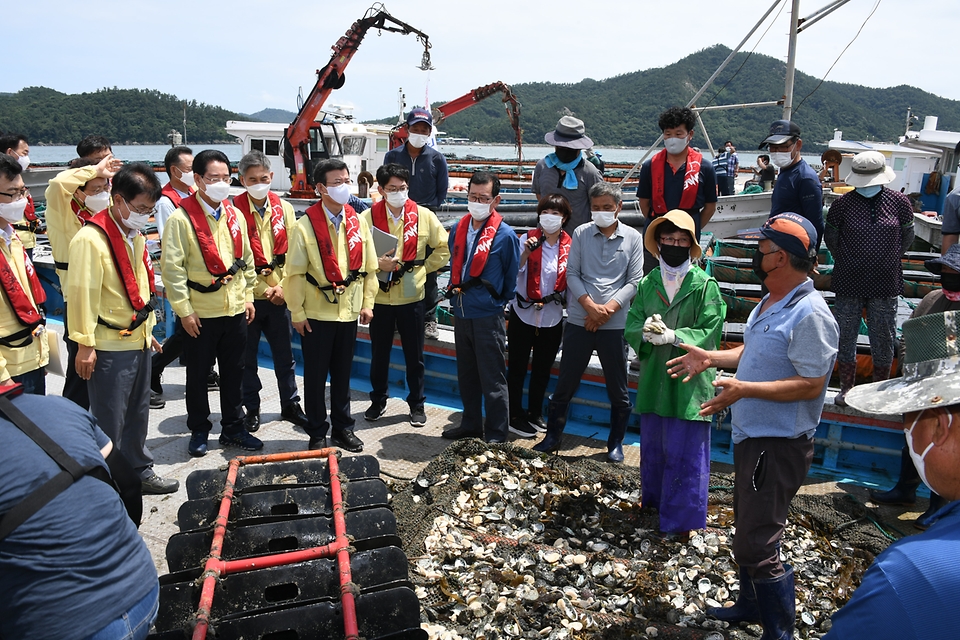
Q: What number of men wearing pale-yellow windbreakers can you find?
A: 8